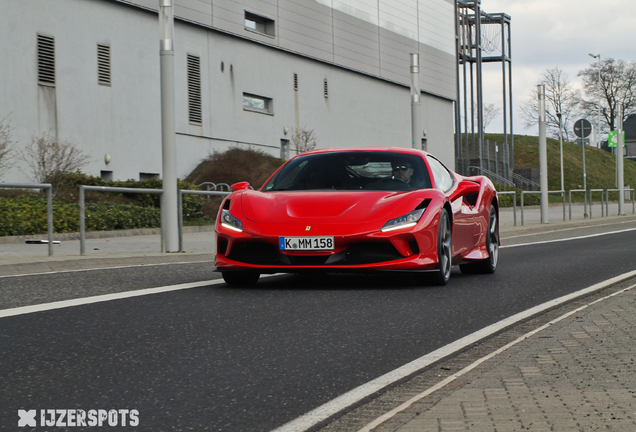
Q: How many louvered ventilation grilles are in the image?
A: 5